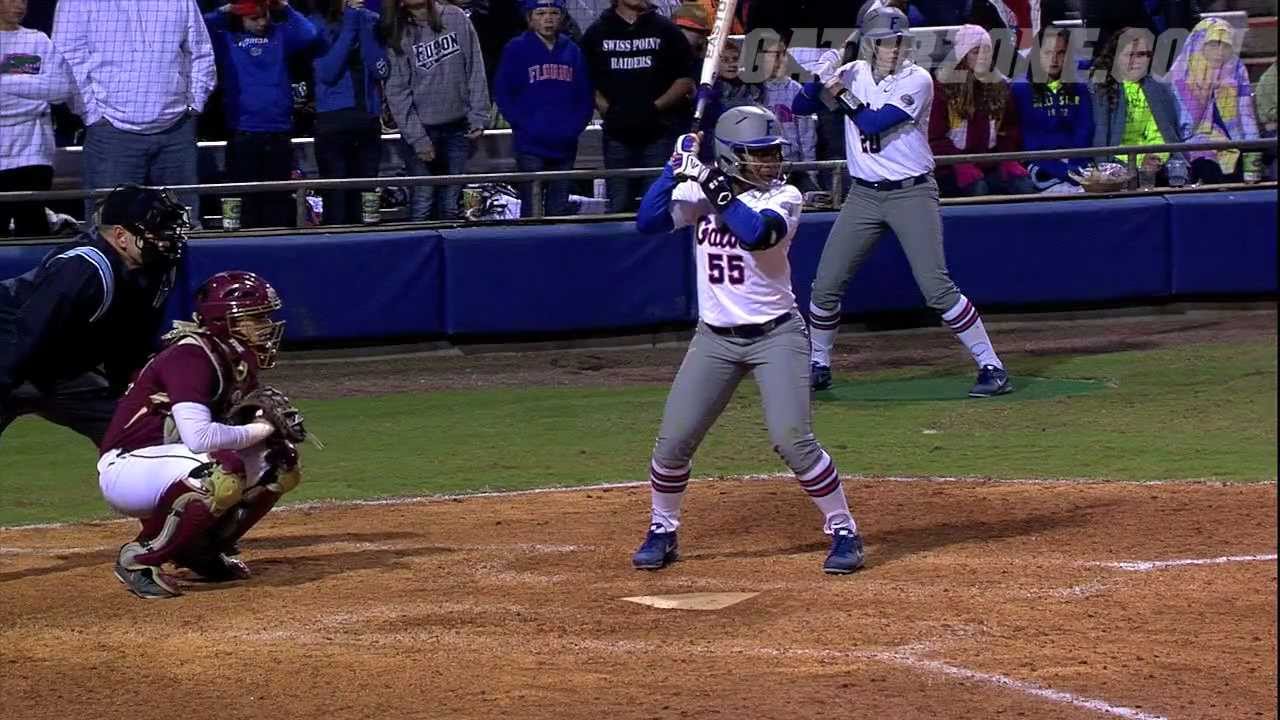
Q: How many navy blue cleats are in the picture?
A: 4